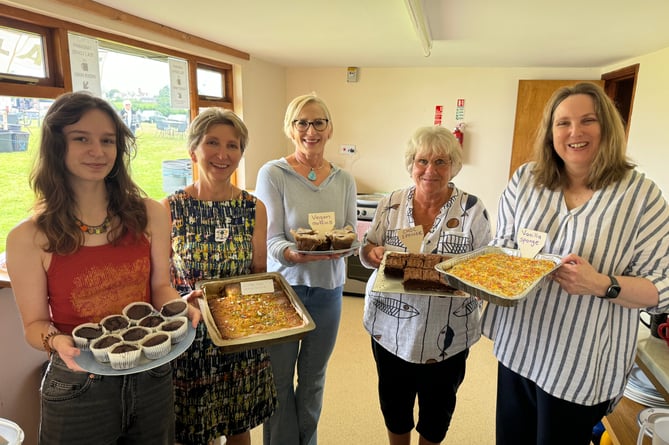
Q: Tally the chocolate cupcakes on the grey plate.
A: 10